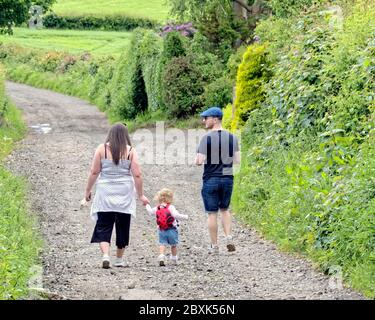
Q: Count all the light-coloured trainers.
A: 6